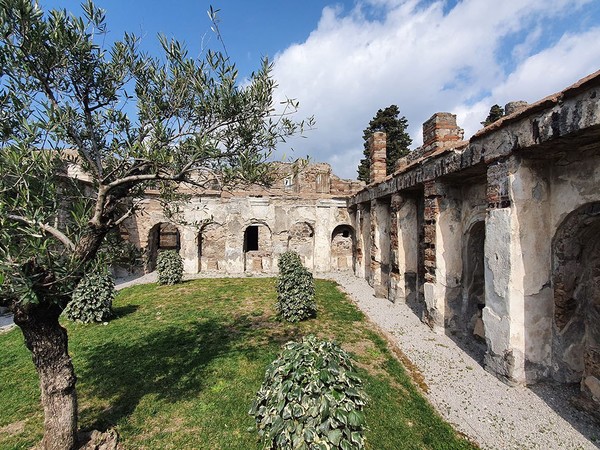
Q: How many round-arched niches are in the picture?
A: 7